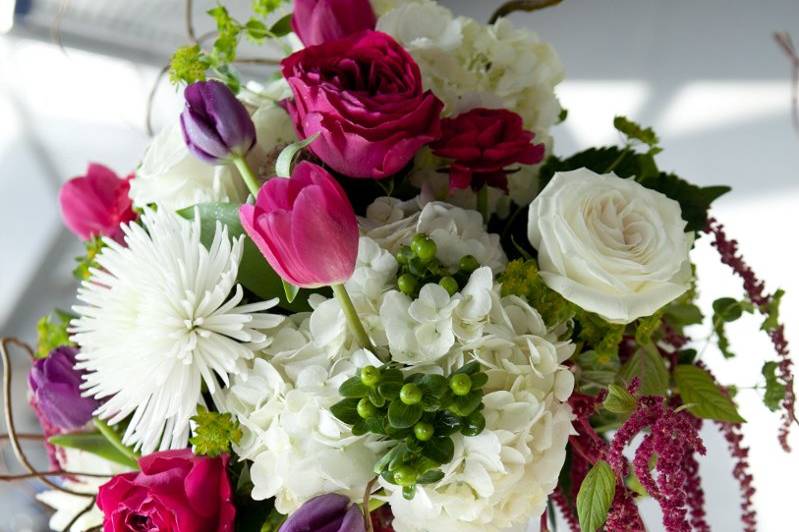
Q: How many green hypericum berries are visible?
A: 12